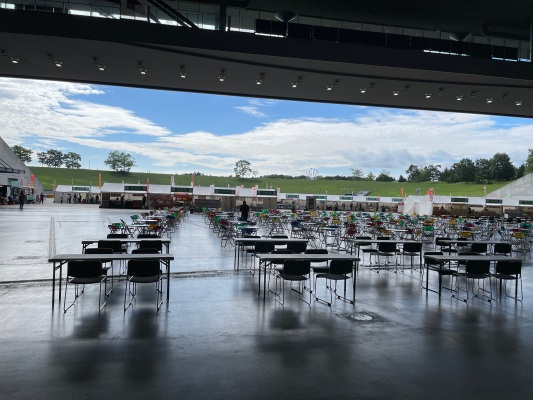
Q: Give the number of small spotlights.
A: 15